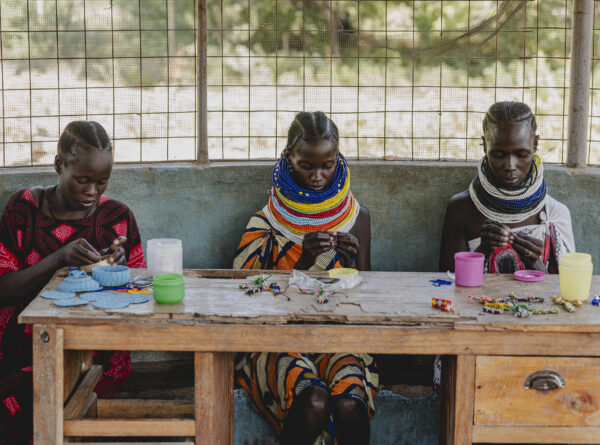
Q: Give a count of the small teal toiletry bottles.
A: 0